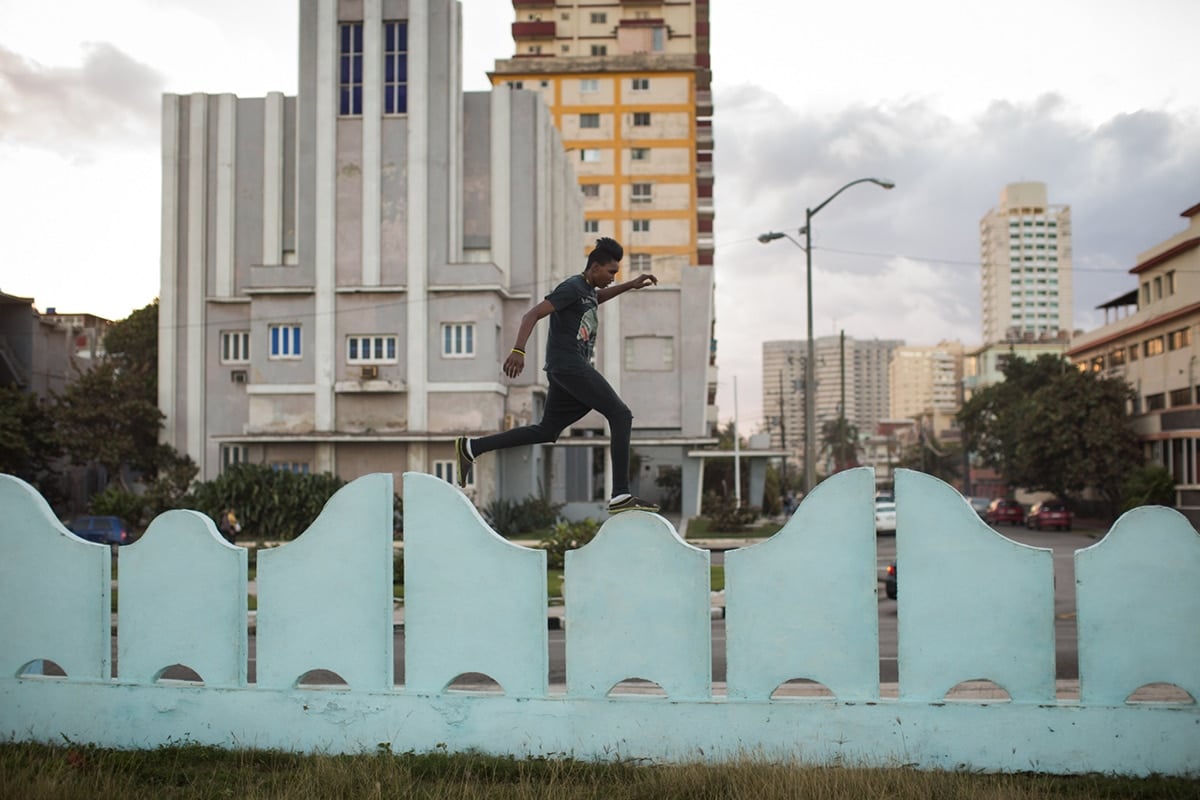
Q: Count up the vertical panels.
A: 8